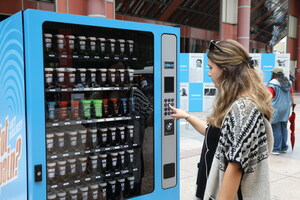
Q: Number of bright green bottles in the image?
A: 2